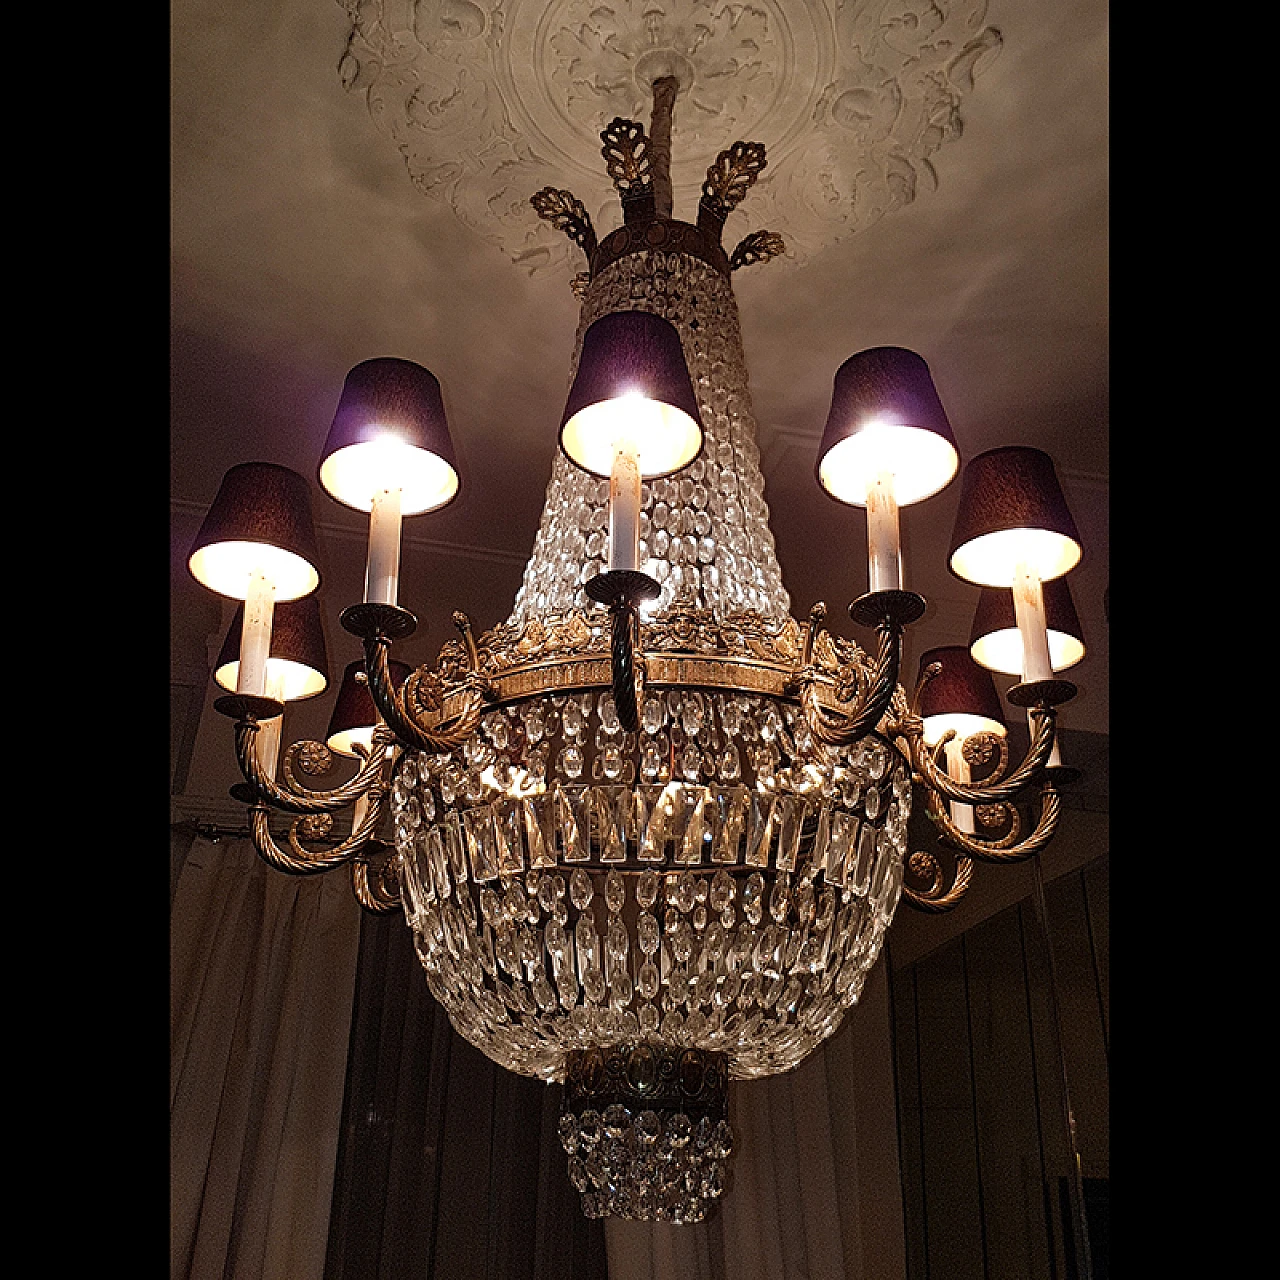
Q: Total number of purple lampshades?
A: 9